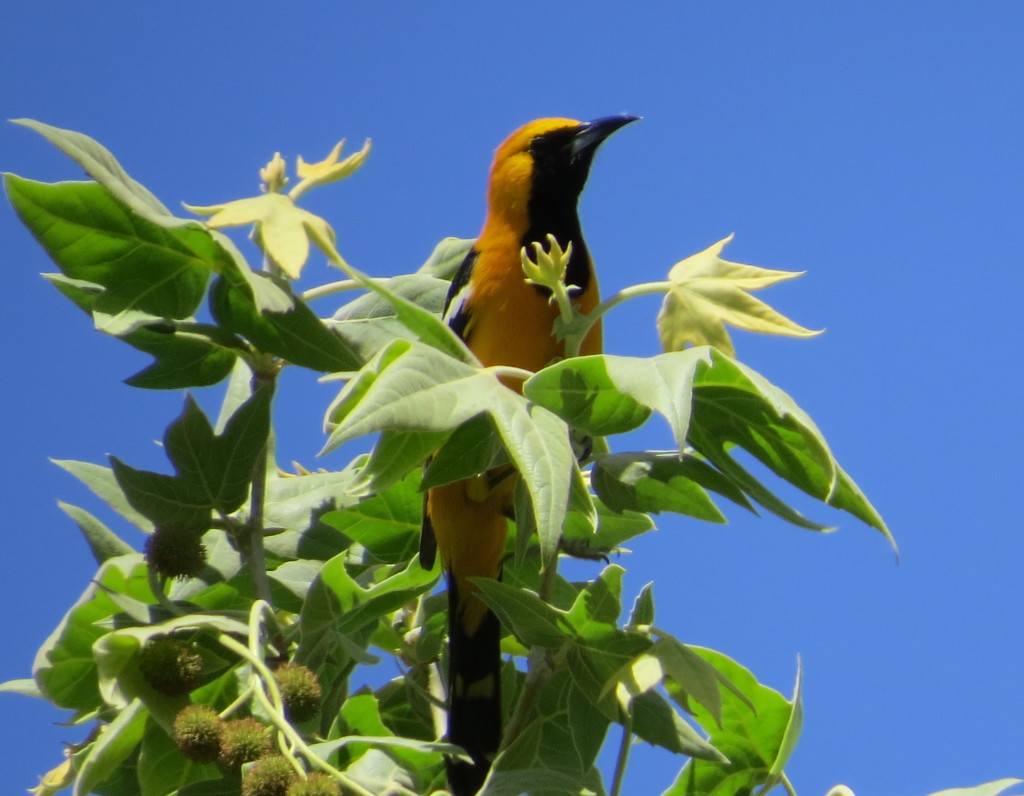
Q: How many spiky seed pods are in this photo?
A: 7